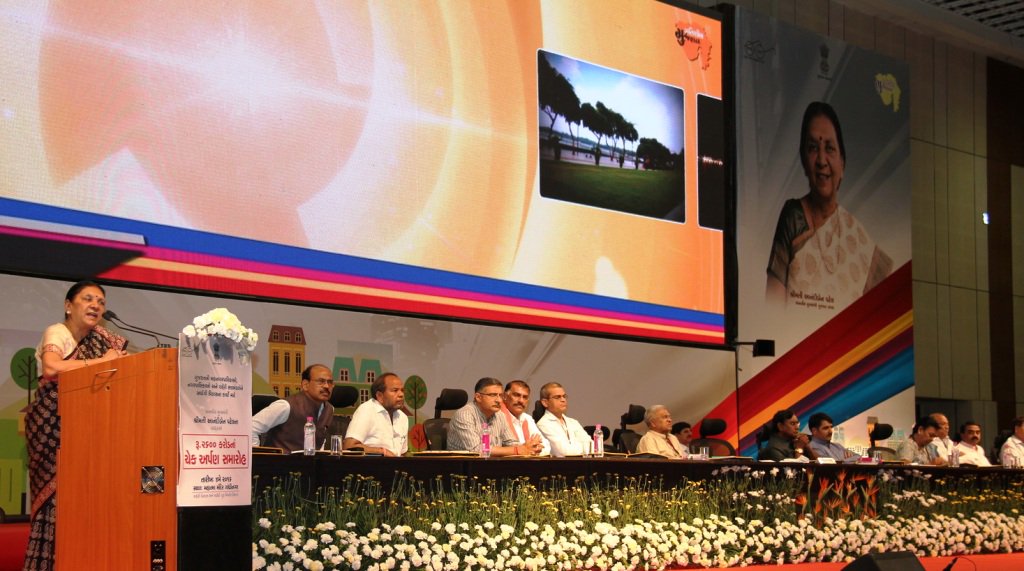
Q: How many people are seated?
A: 13